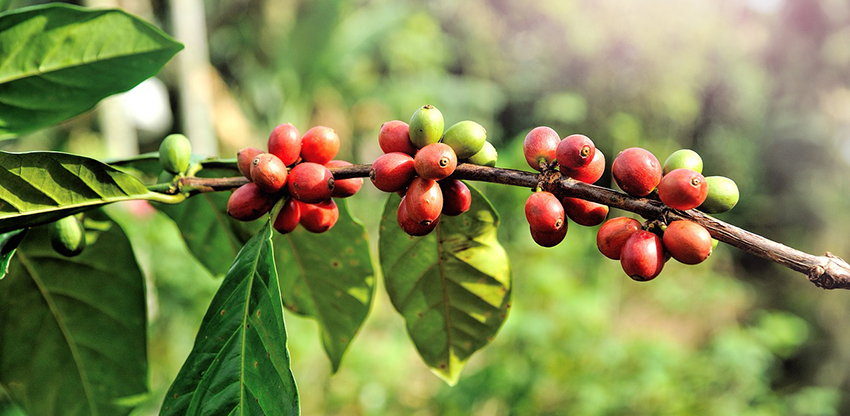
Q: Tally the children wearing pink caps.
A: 0